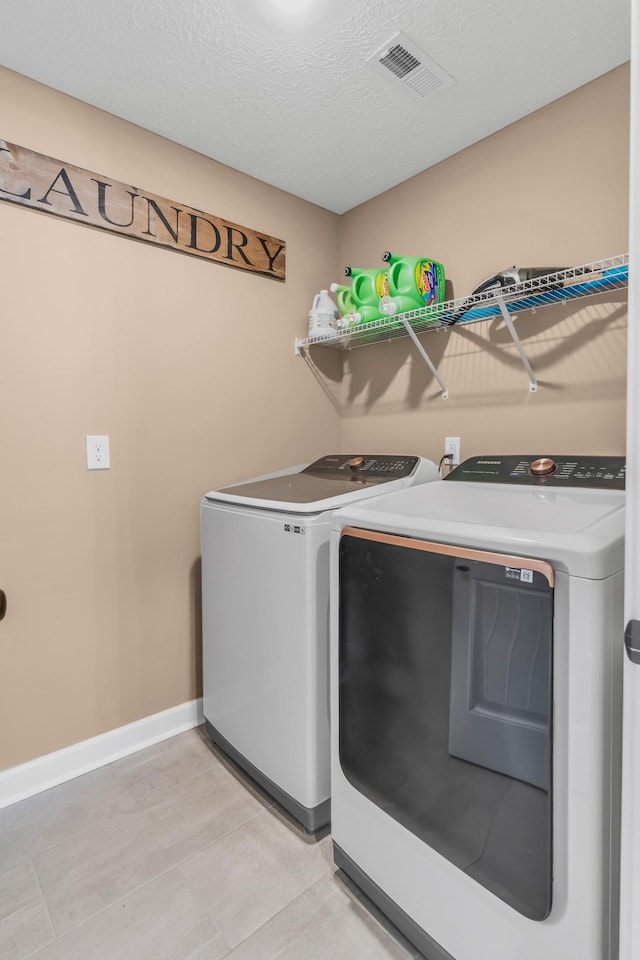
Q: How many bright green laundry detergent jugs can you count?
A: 3